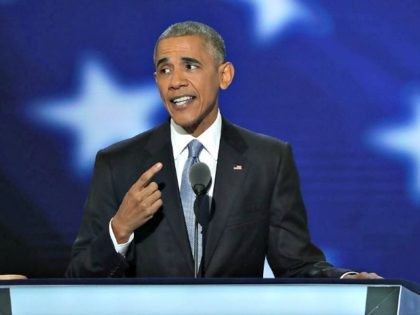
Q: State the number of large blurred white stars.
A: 3